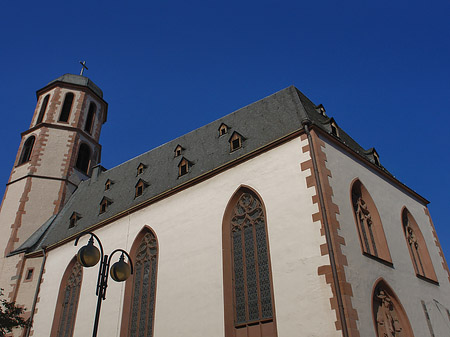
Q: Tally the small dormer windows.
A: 12